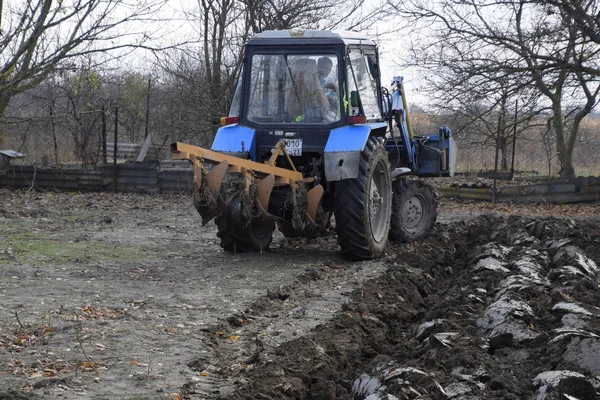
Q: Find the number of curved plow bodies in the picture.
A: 3